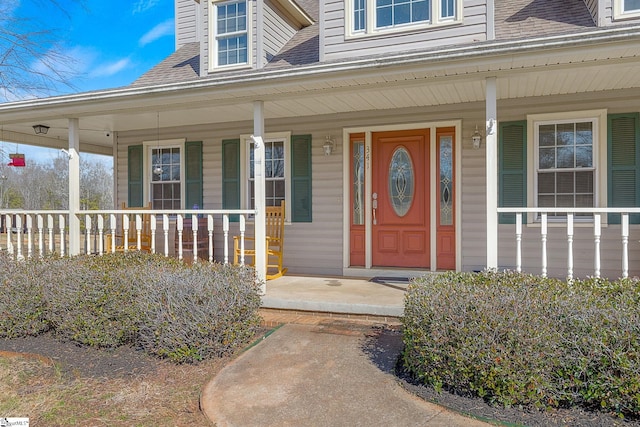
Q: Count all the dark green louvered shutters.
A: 6